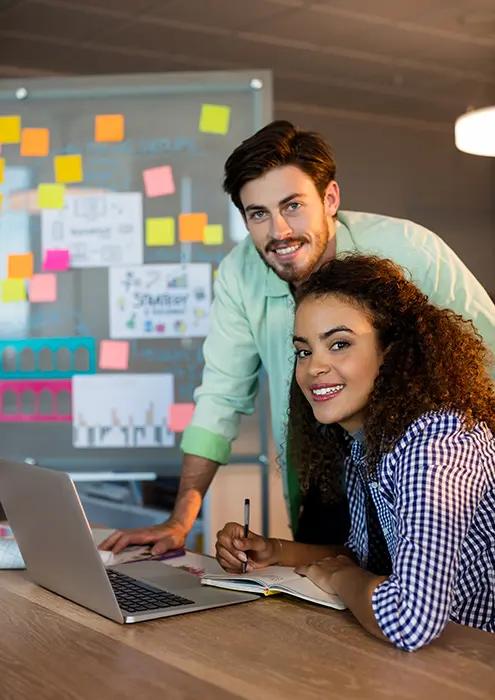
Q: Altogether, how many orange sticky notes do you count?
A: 4